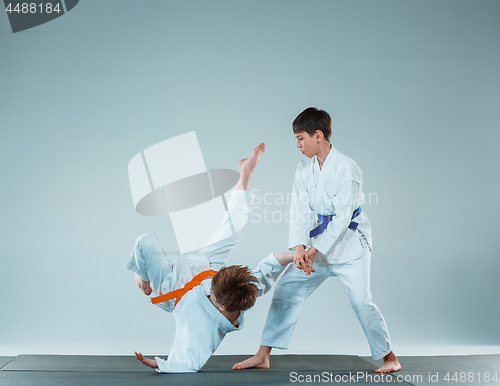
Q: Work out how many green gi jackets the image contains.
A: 0